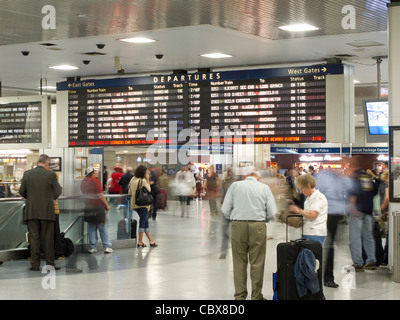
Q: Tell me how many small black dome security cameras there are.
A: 4